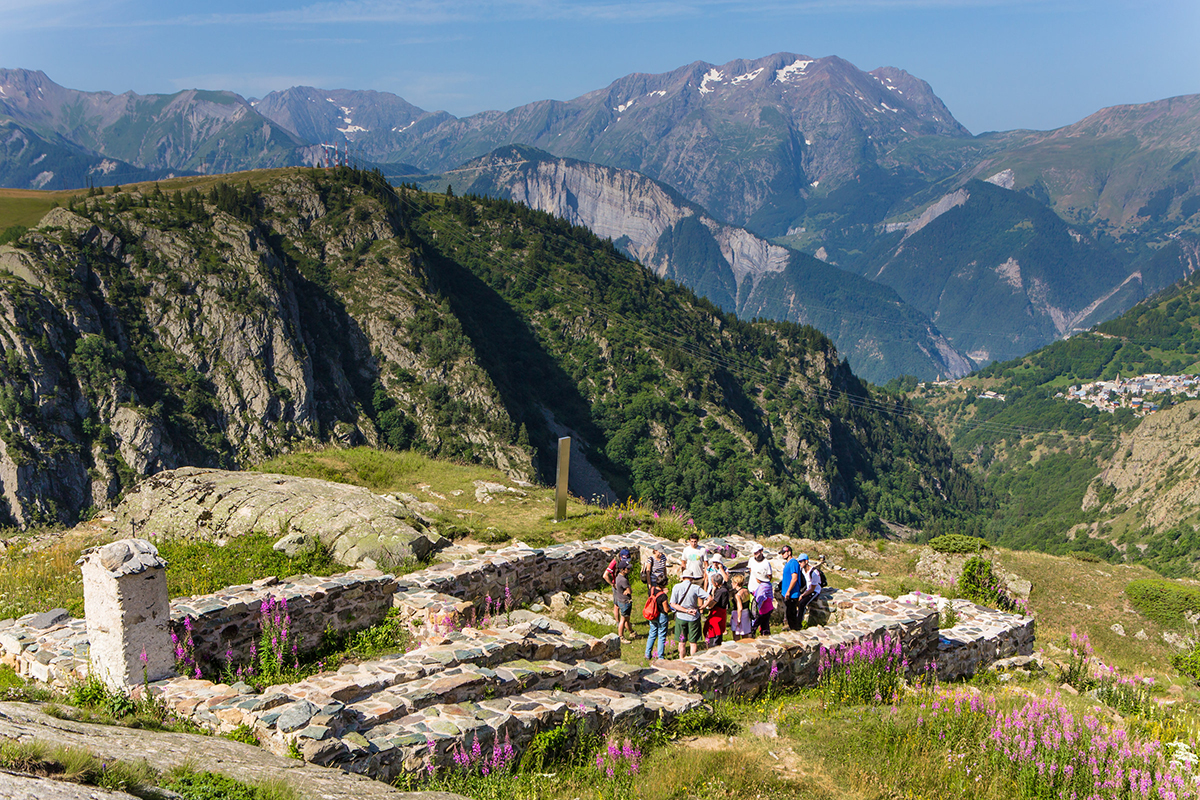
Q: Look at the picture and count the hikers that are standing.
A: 12